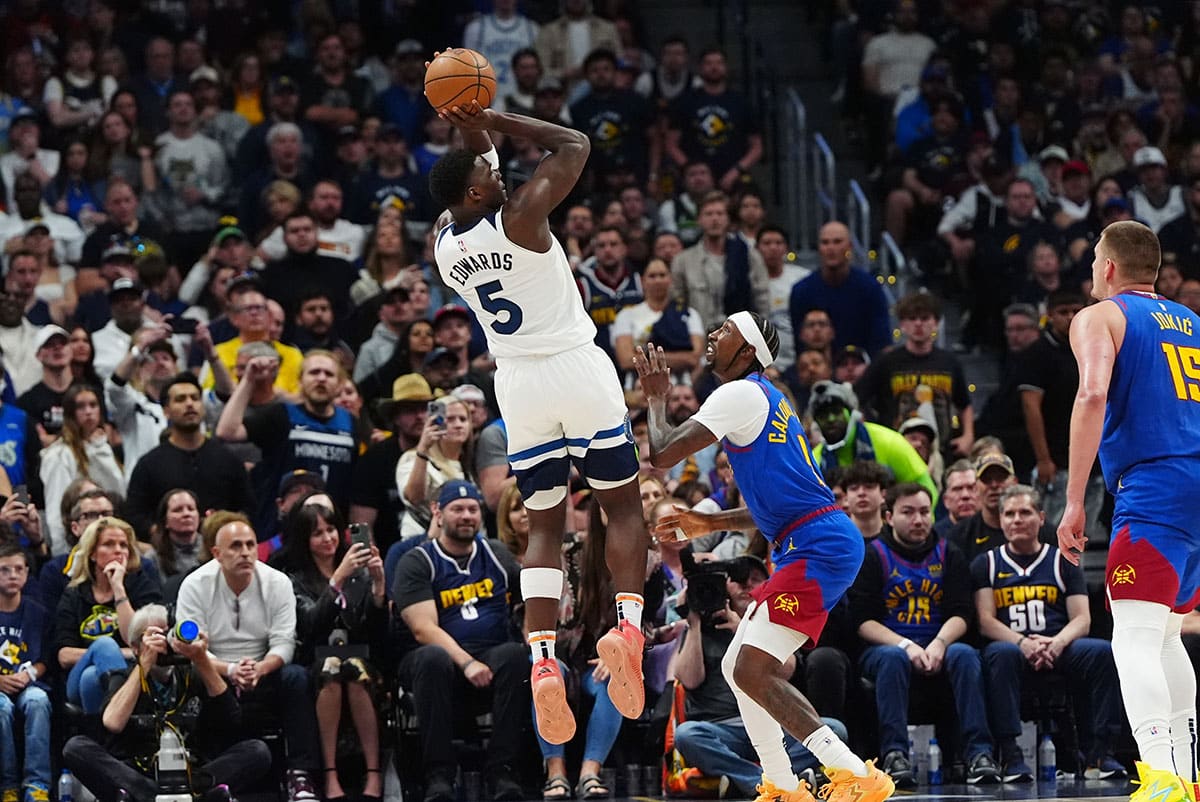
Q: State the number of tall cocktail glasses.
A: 0